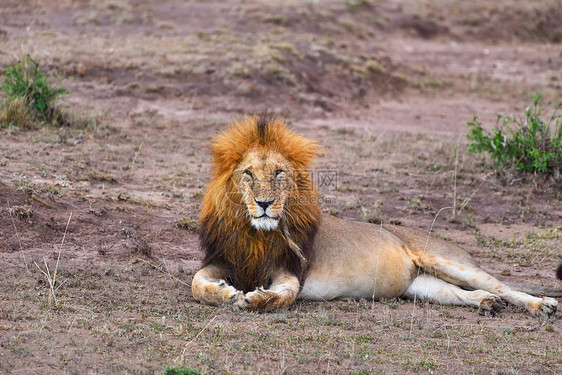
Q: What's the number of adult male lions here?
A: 1